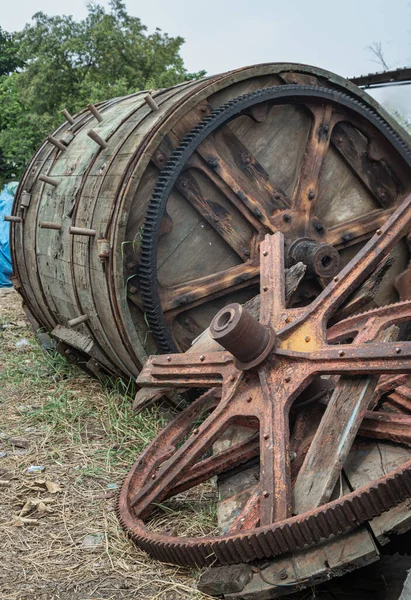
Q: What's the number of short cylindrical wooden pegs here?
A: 10